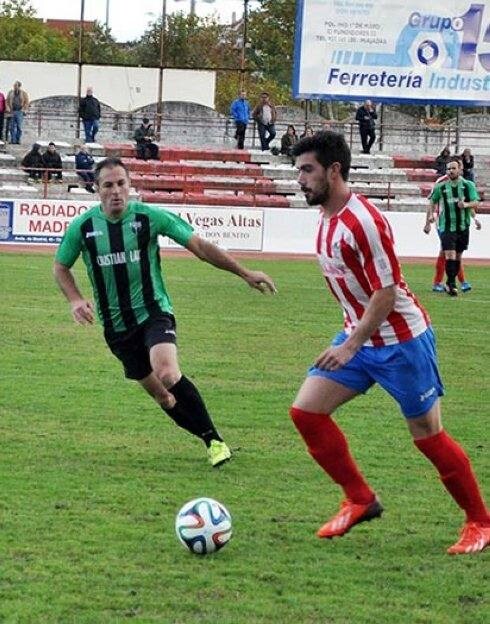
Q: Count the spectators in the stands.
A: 14